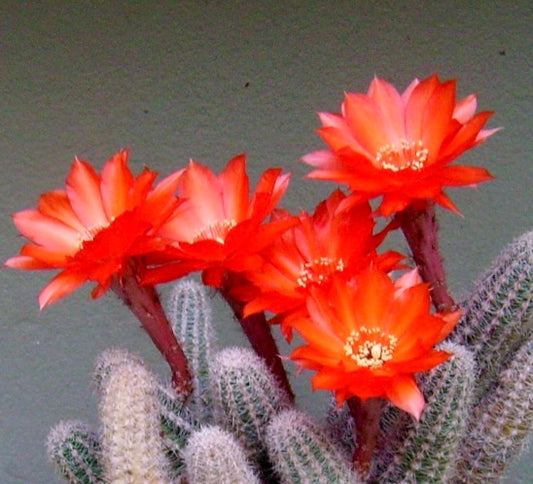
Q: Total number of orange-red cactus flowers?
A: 5